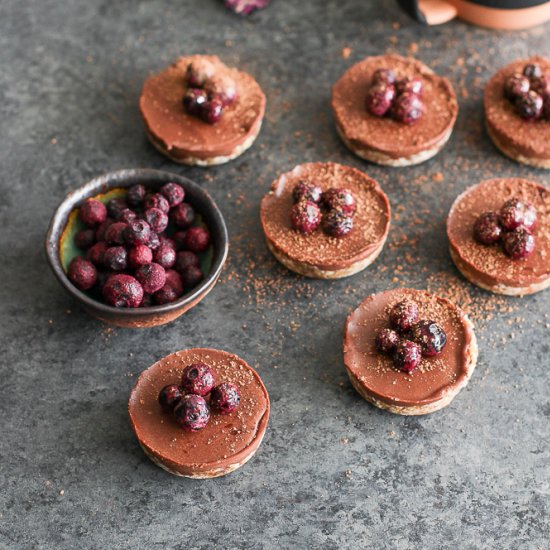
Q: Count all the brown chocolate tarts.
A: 7